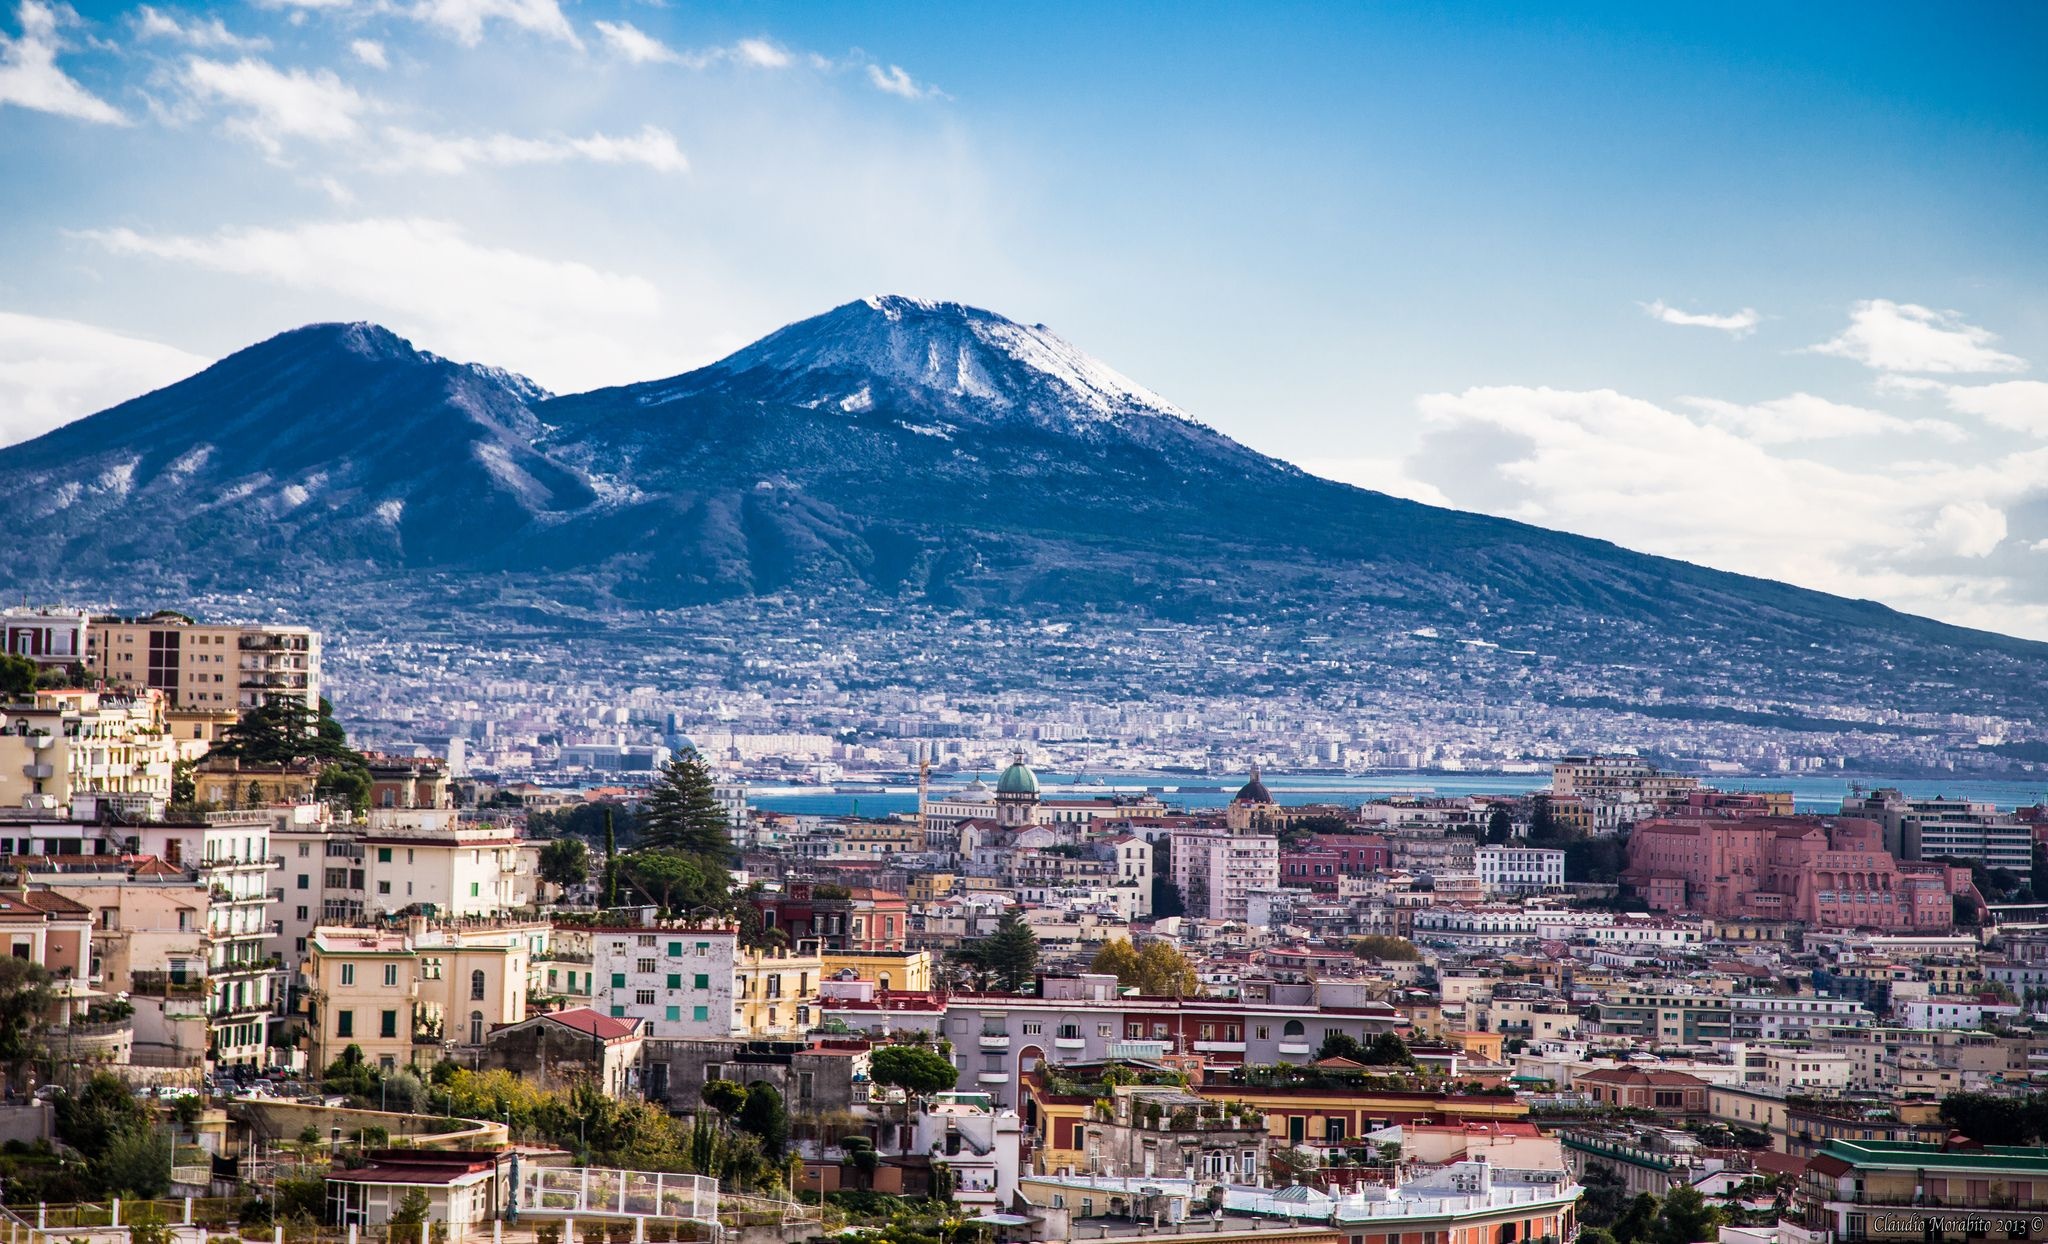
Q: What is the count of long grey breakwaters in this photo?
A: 1